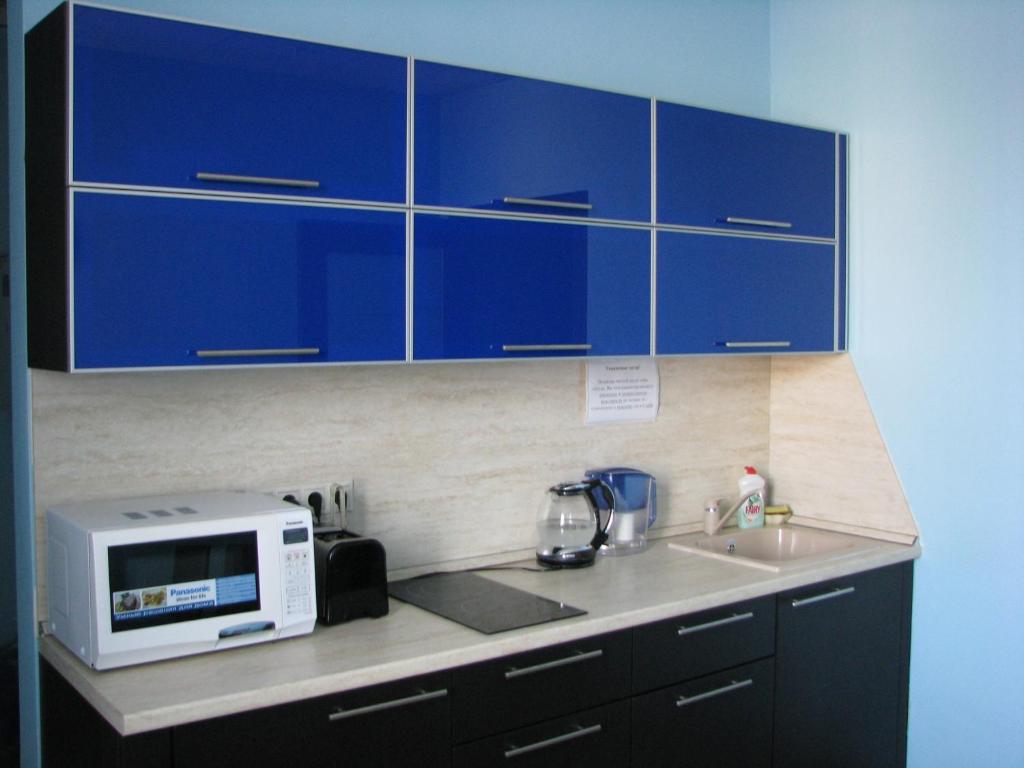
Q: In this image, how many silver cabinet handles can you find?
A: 12